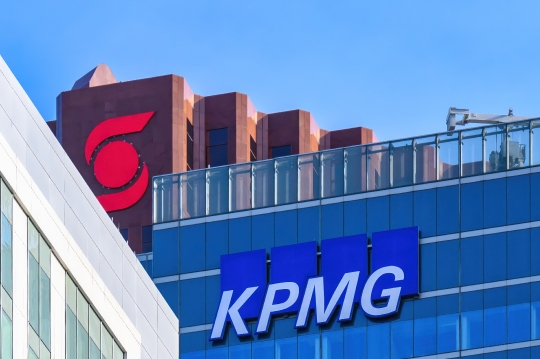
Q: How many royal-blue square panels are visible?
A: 4